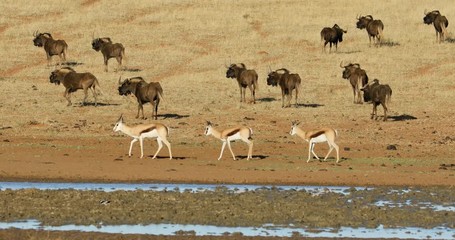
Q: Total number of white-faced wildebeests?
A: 0